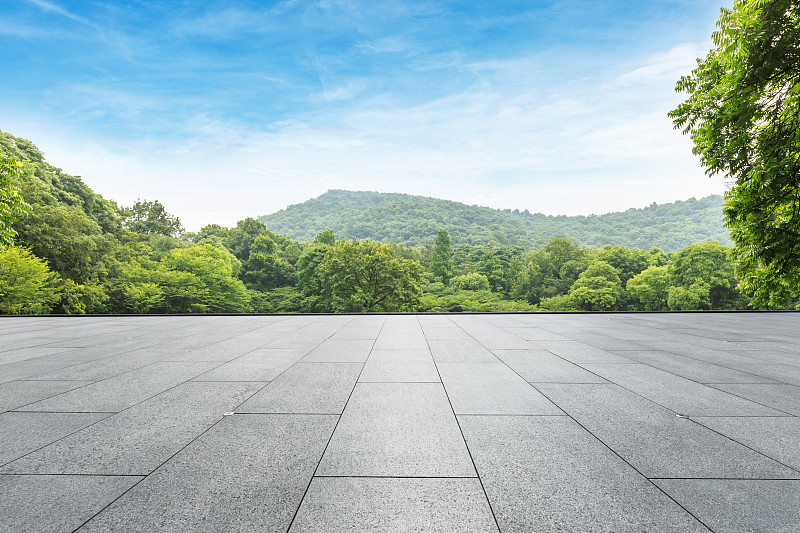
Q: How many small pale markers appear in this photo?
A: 2